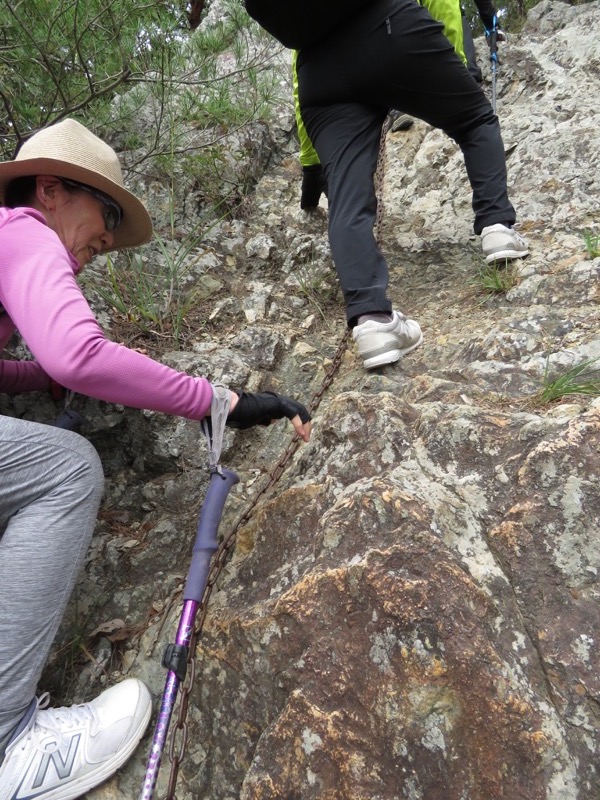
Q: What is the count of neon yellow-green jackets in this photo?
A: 1